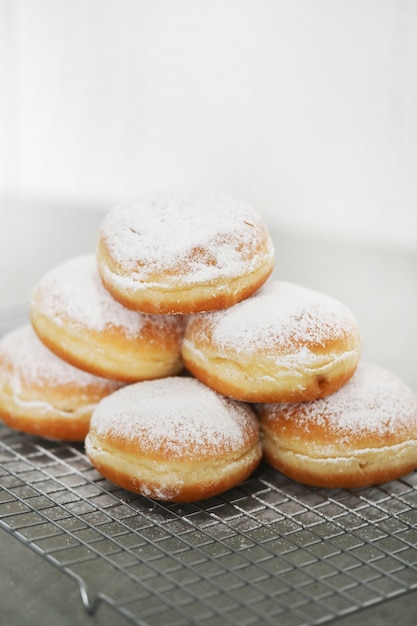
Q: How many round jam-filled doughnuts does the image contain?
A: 6